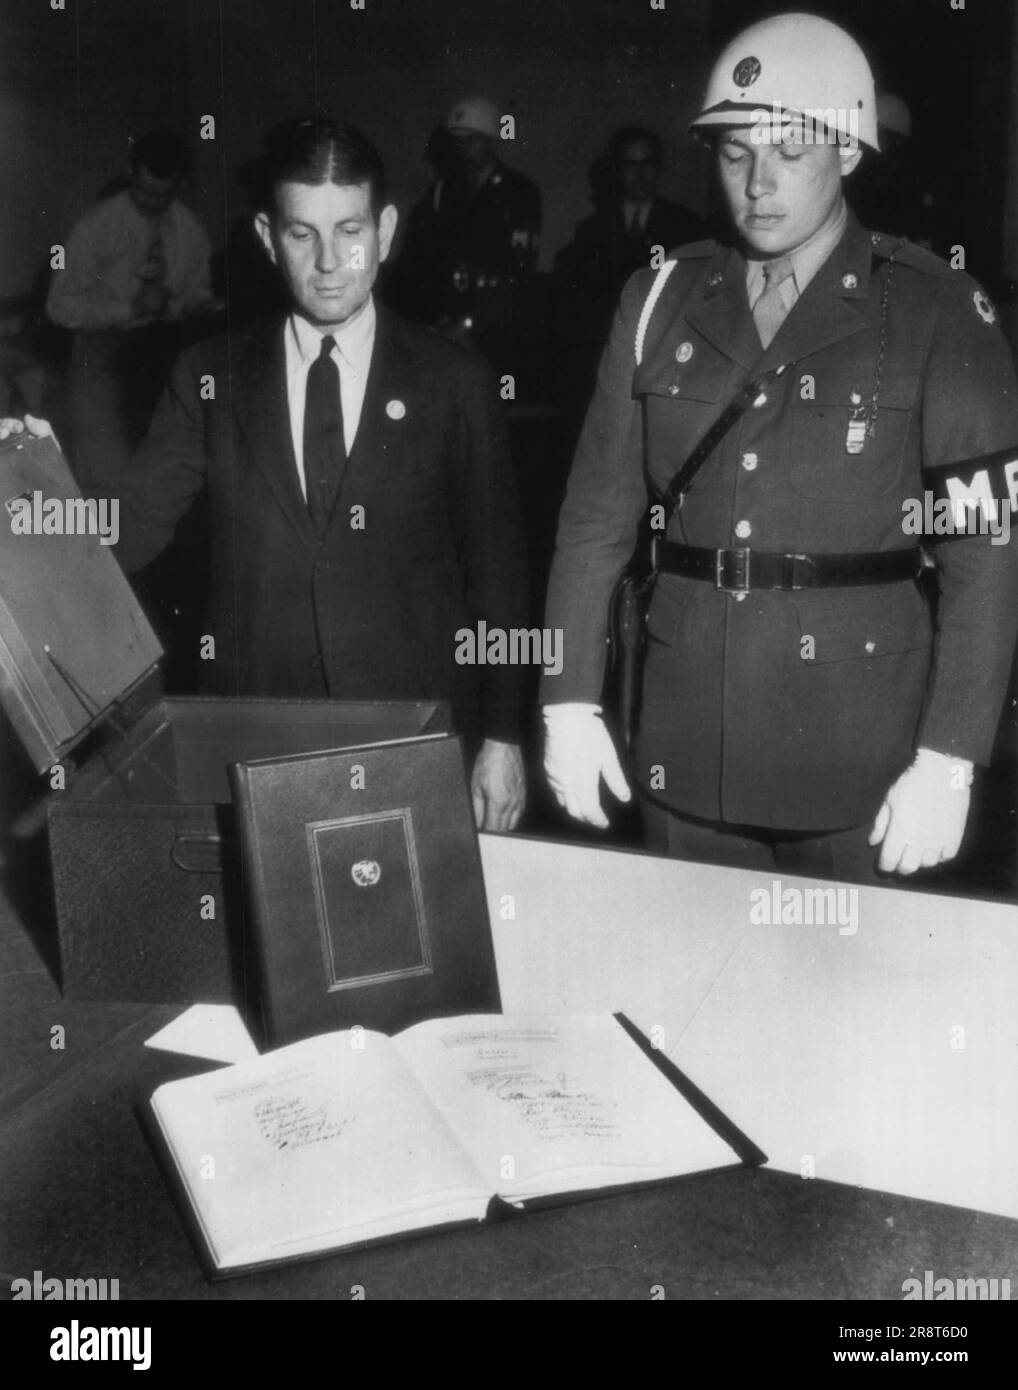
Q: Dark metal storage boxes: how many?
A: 1